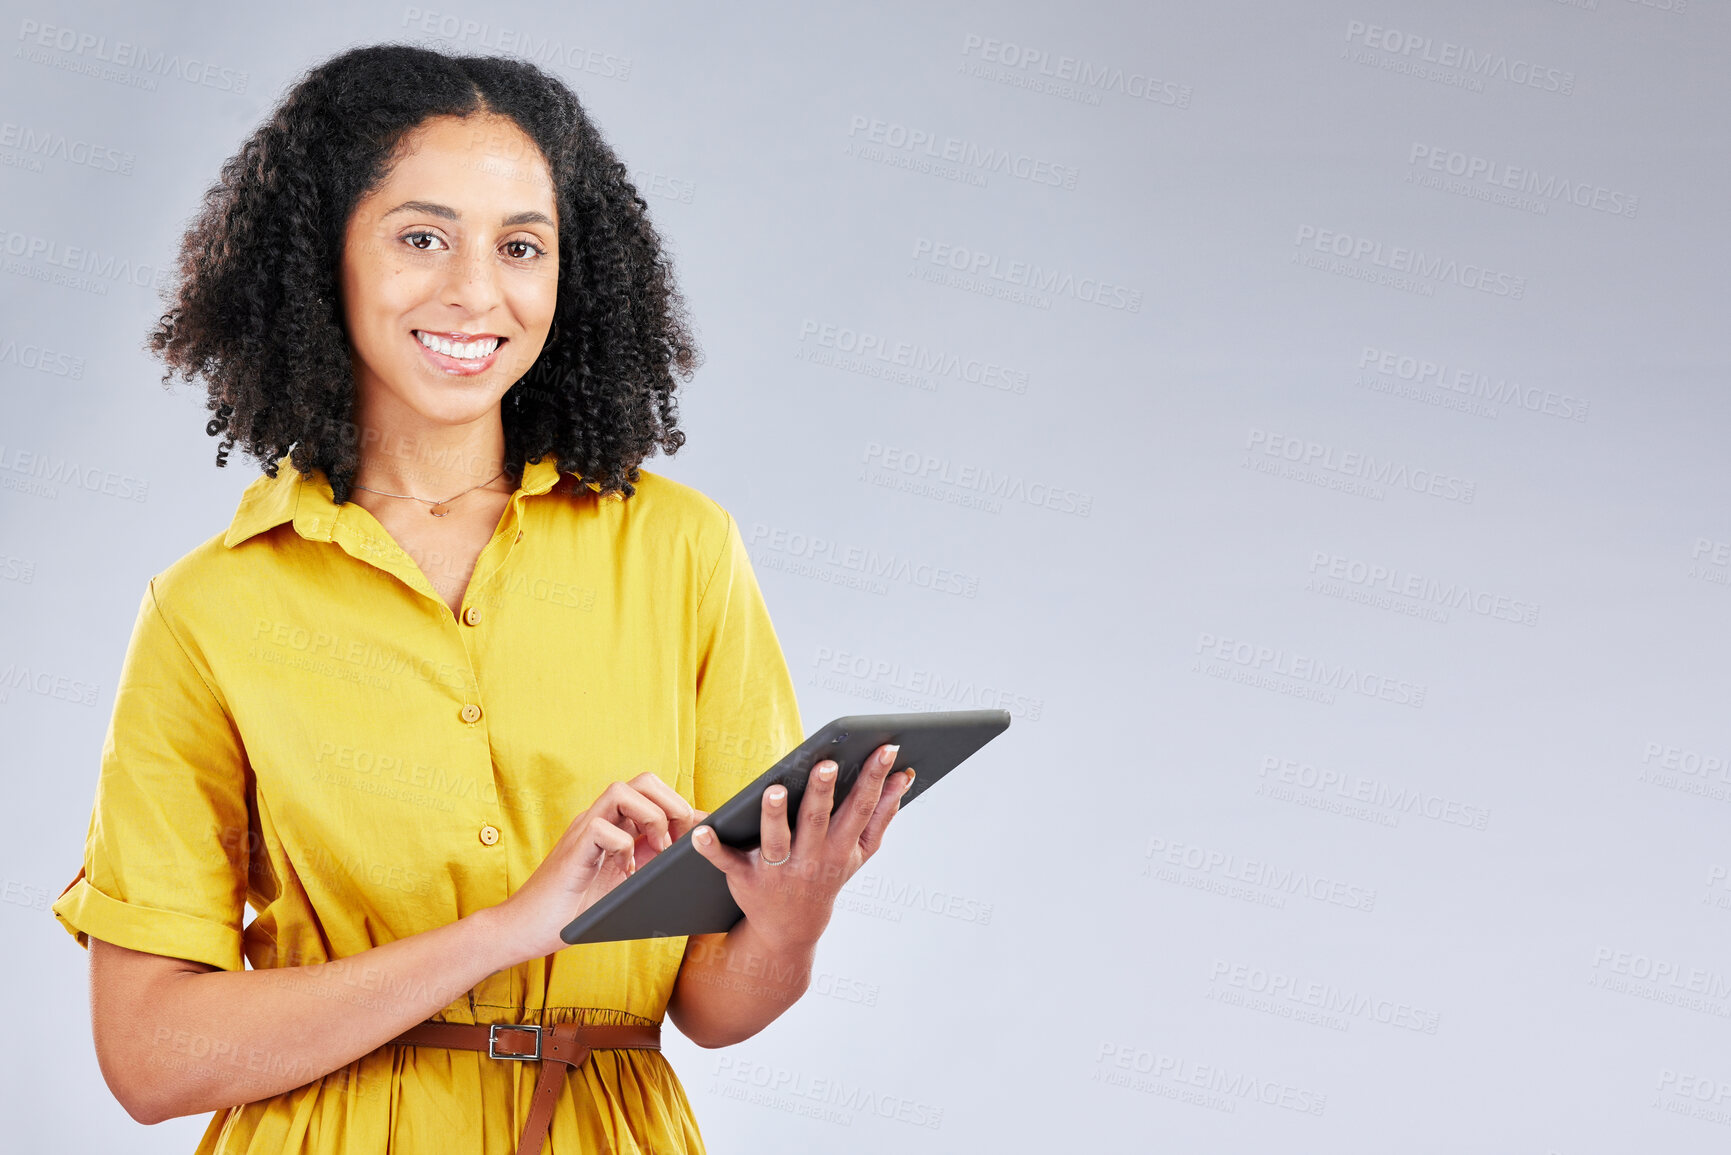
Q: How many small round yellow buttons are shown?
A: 3